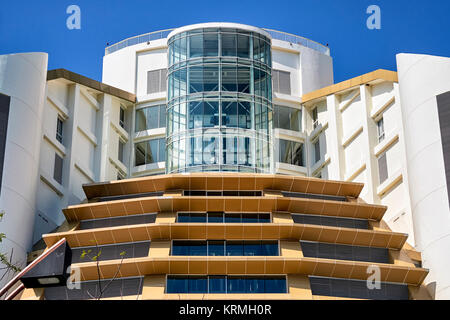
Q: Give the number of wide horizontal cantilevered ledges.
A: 4